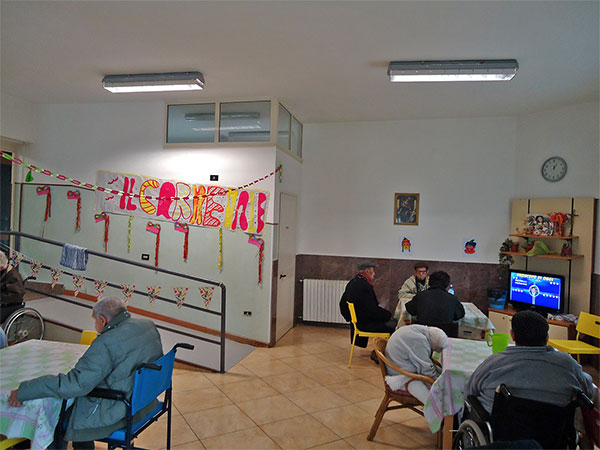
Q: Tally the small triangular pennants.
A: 9